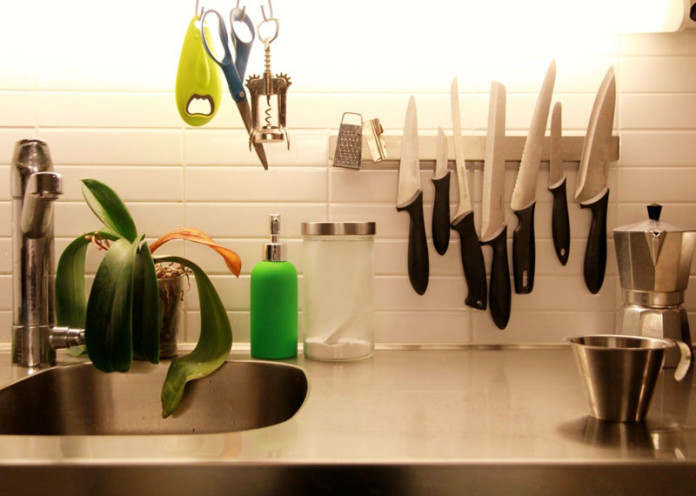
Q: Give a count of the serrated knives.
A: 2